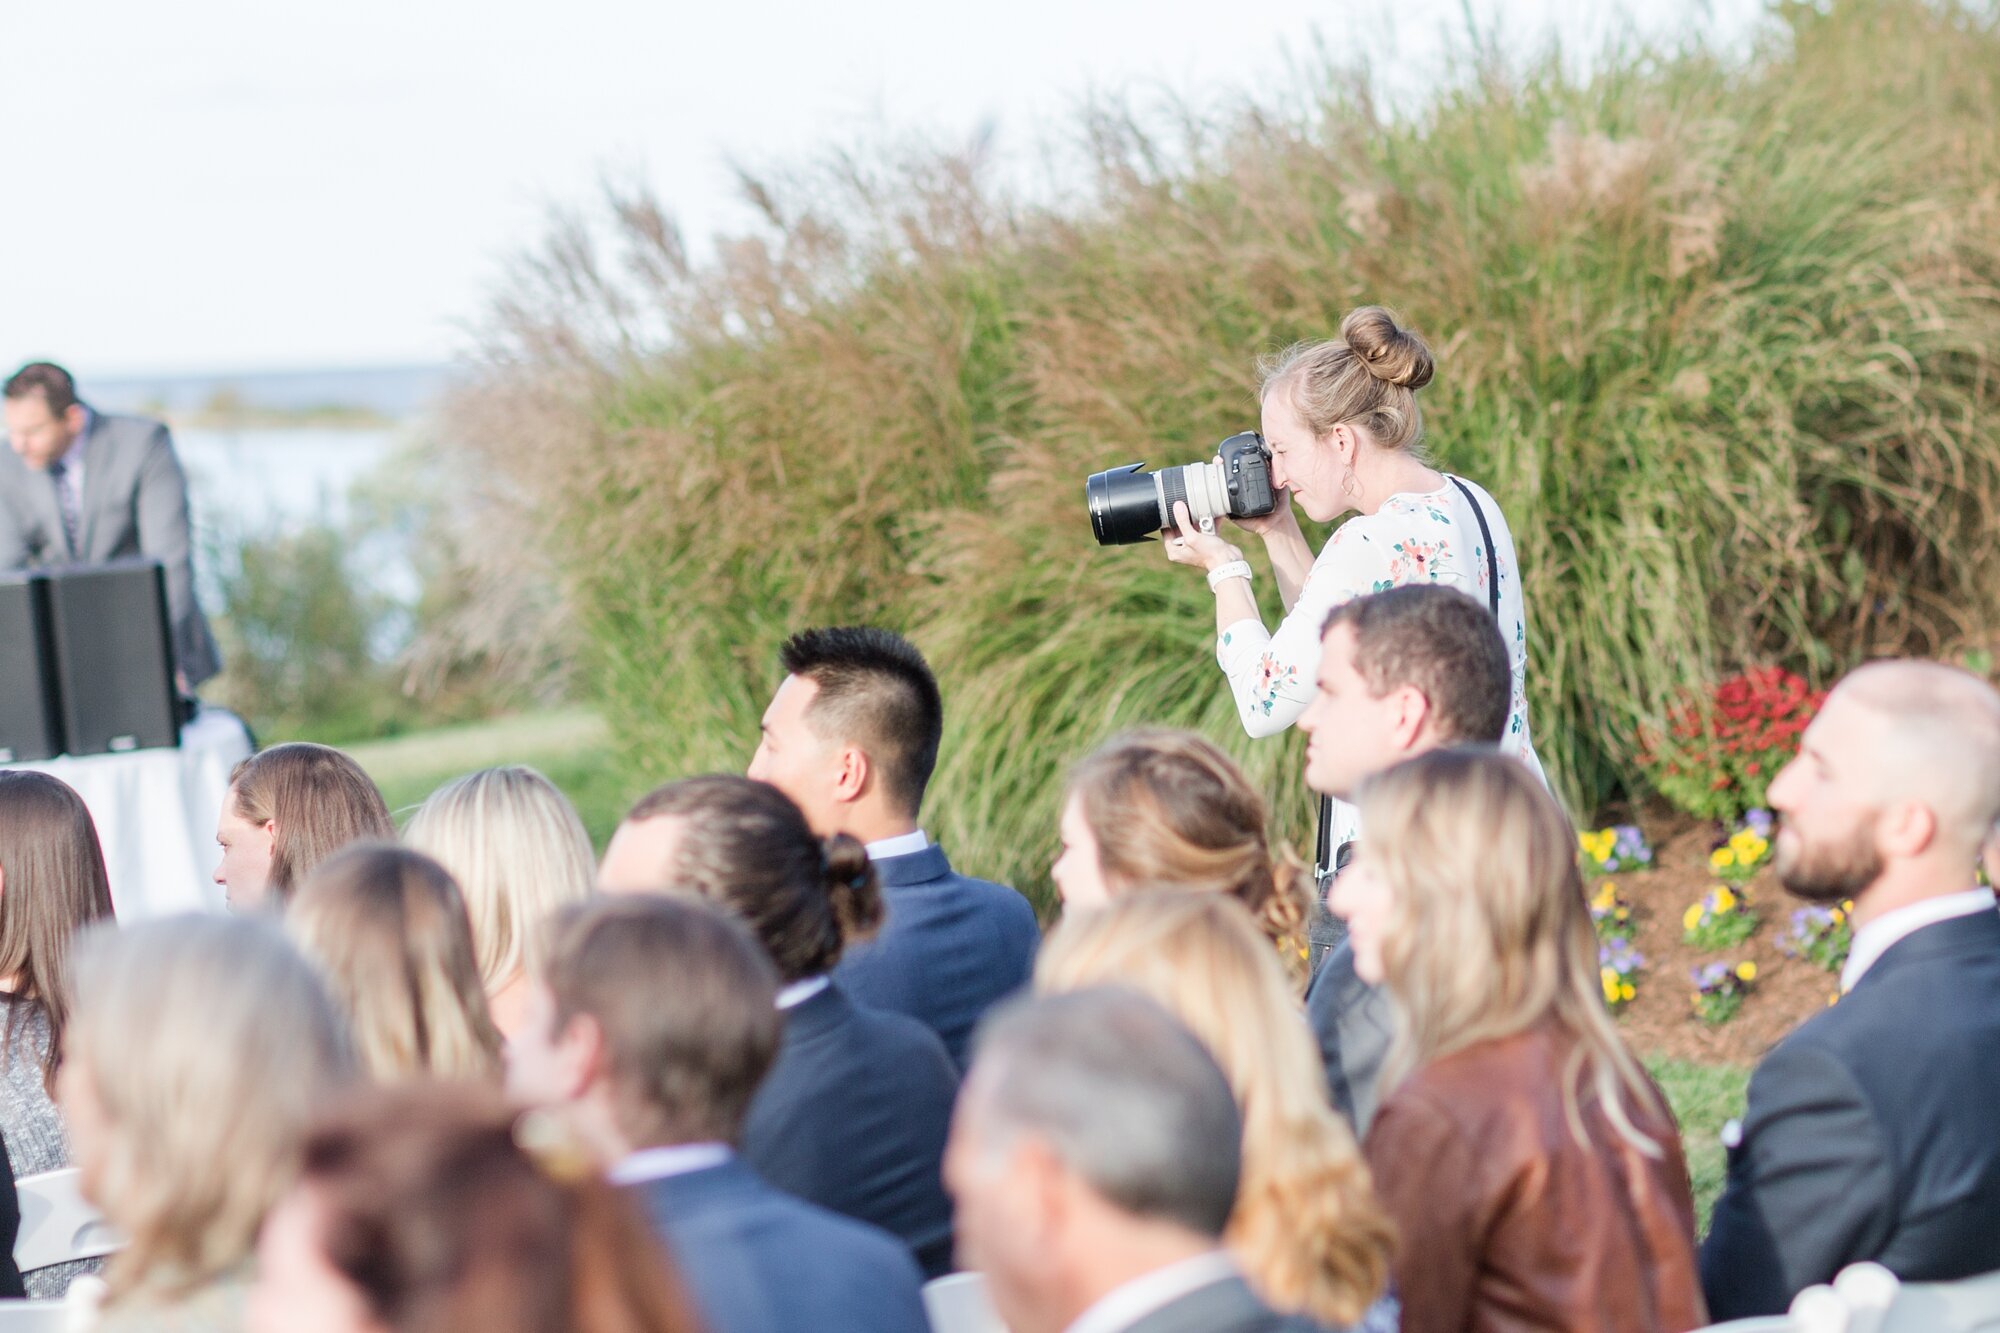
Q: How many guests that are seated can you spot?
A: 15